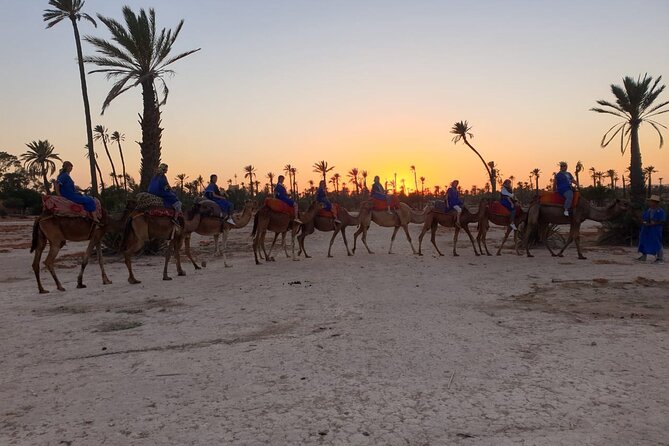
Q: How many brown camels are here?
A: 9